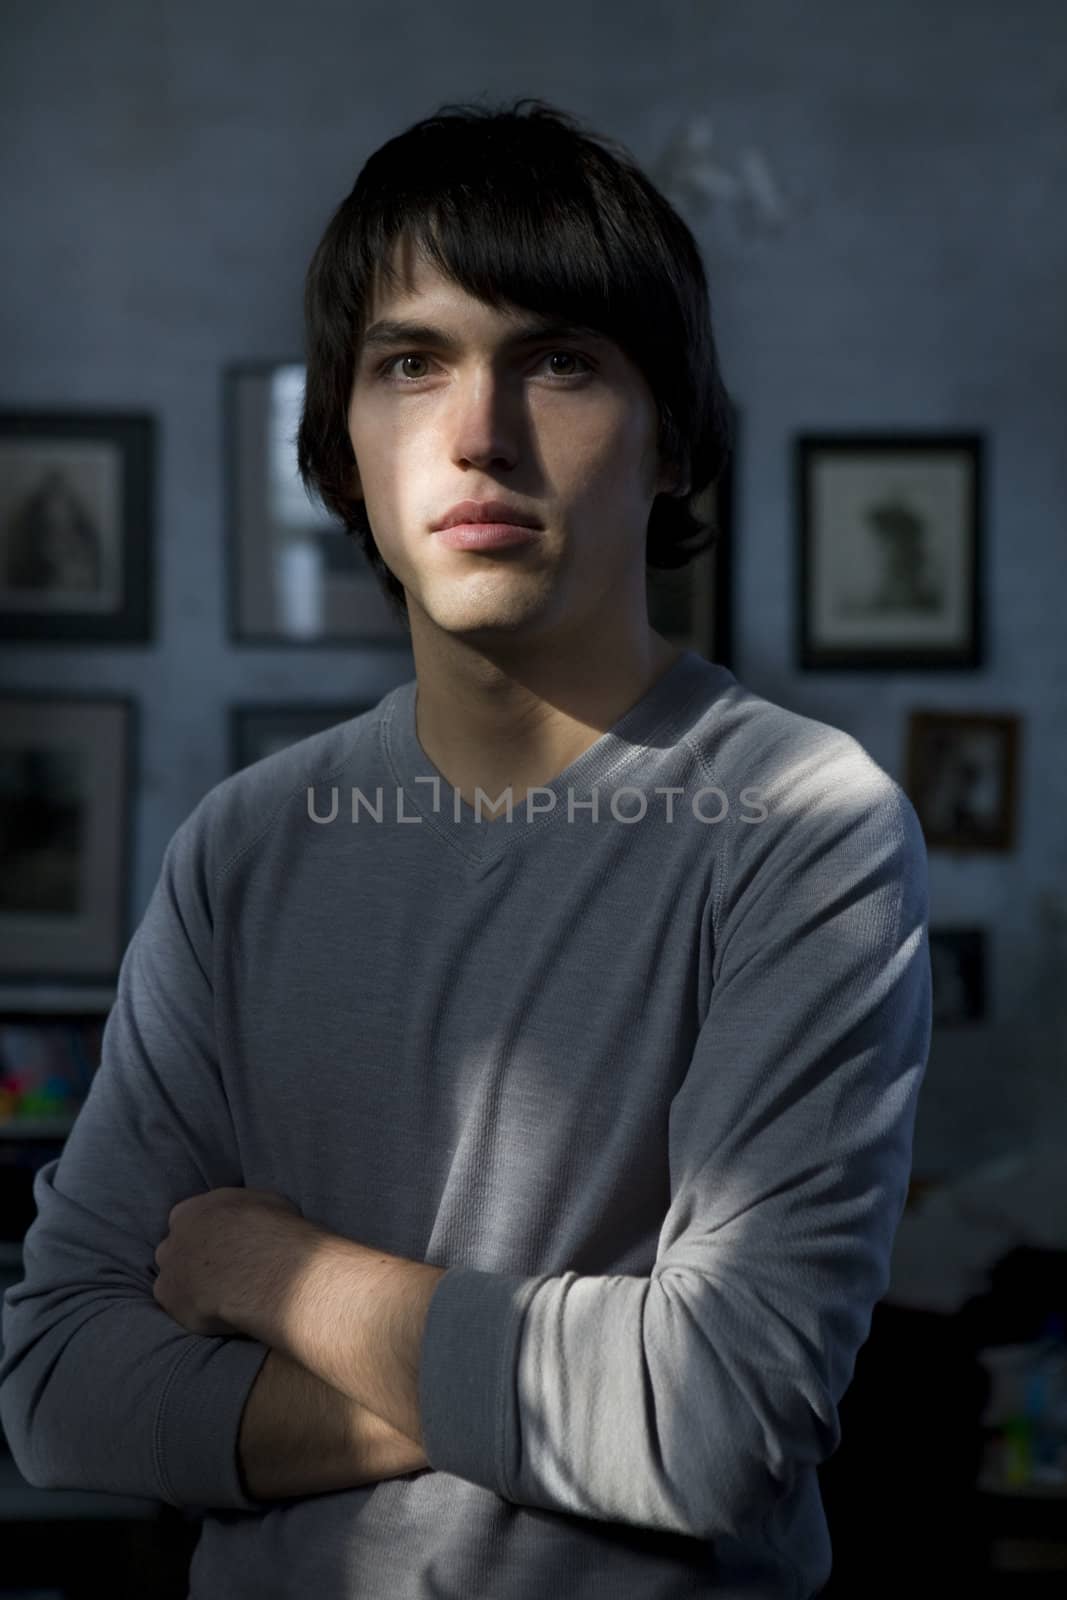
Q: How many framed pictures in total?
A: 8